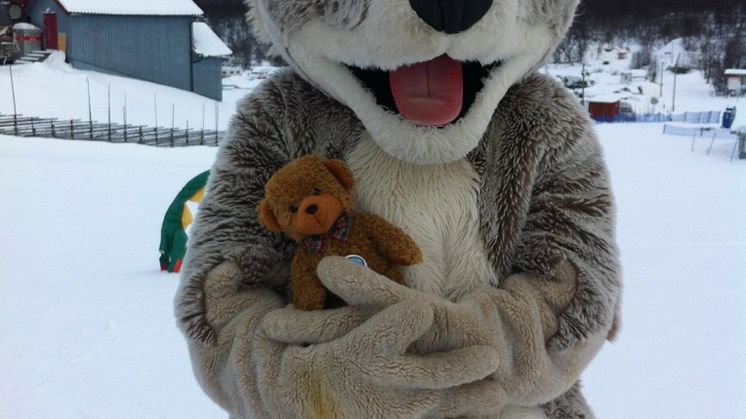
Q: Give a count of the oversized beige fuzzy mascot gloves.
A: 2